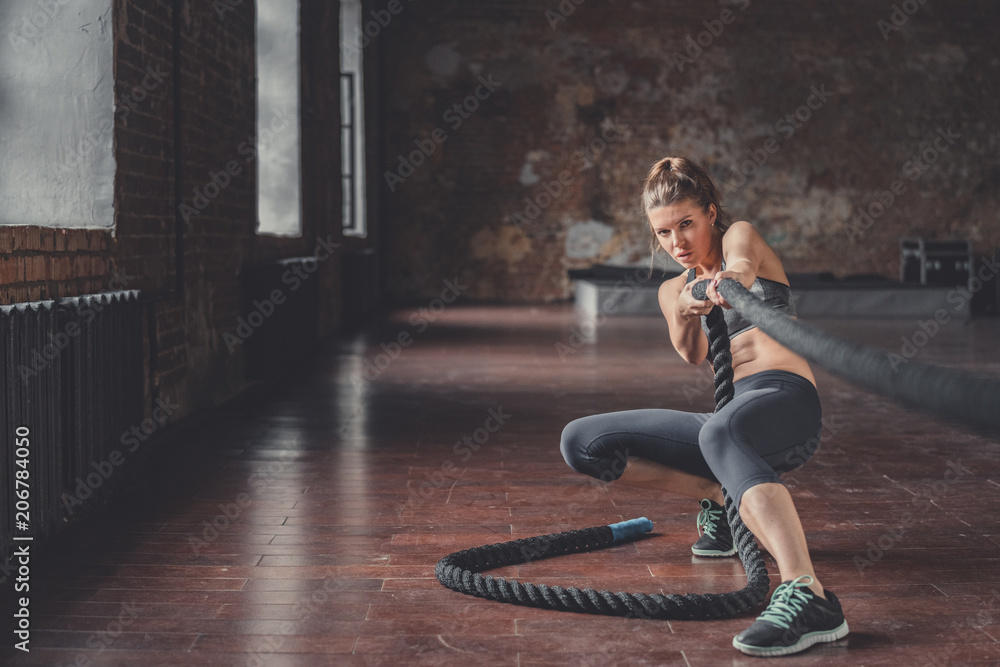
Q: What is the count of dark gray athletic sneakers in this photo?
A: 2